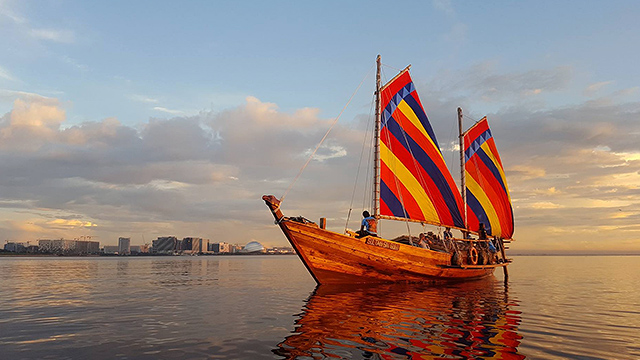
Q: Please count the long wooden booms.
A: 2